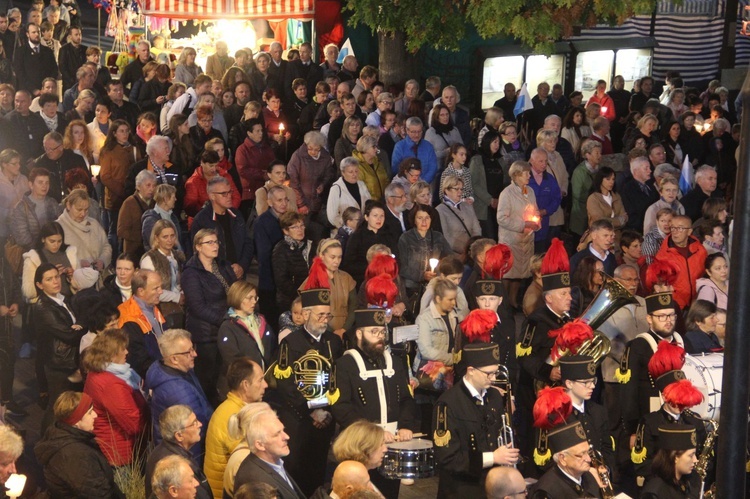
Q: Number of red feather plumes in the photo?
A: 11